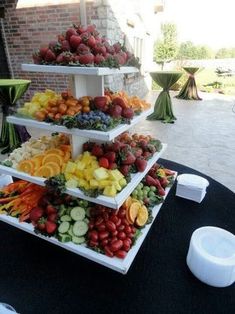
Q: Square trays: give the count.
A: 4